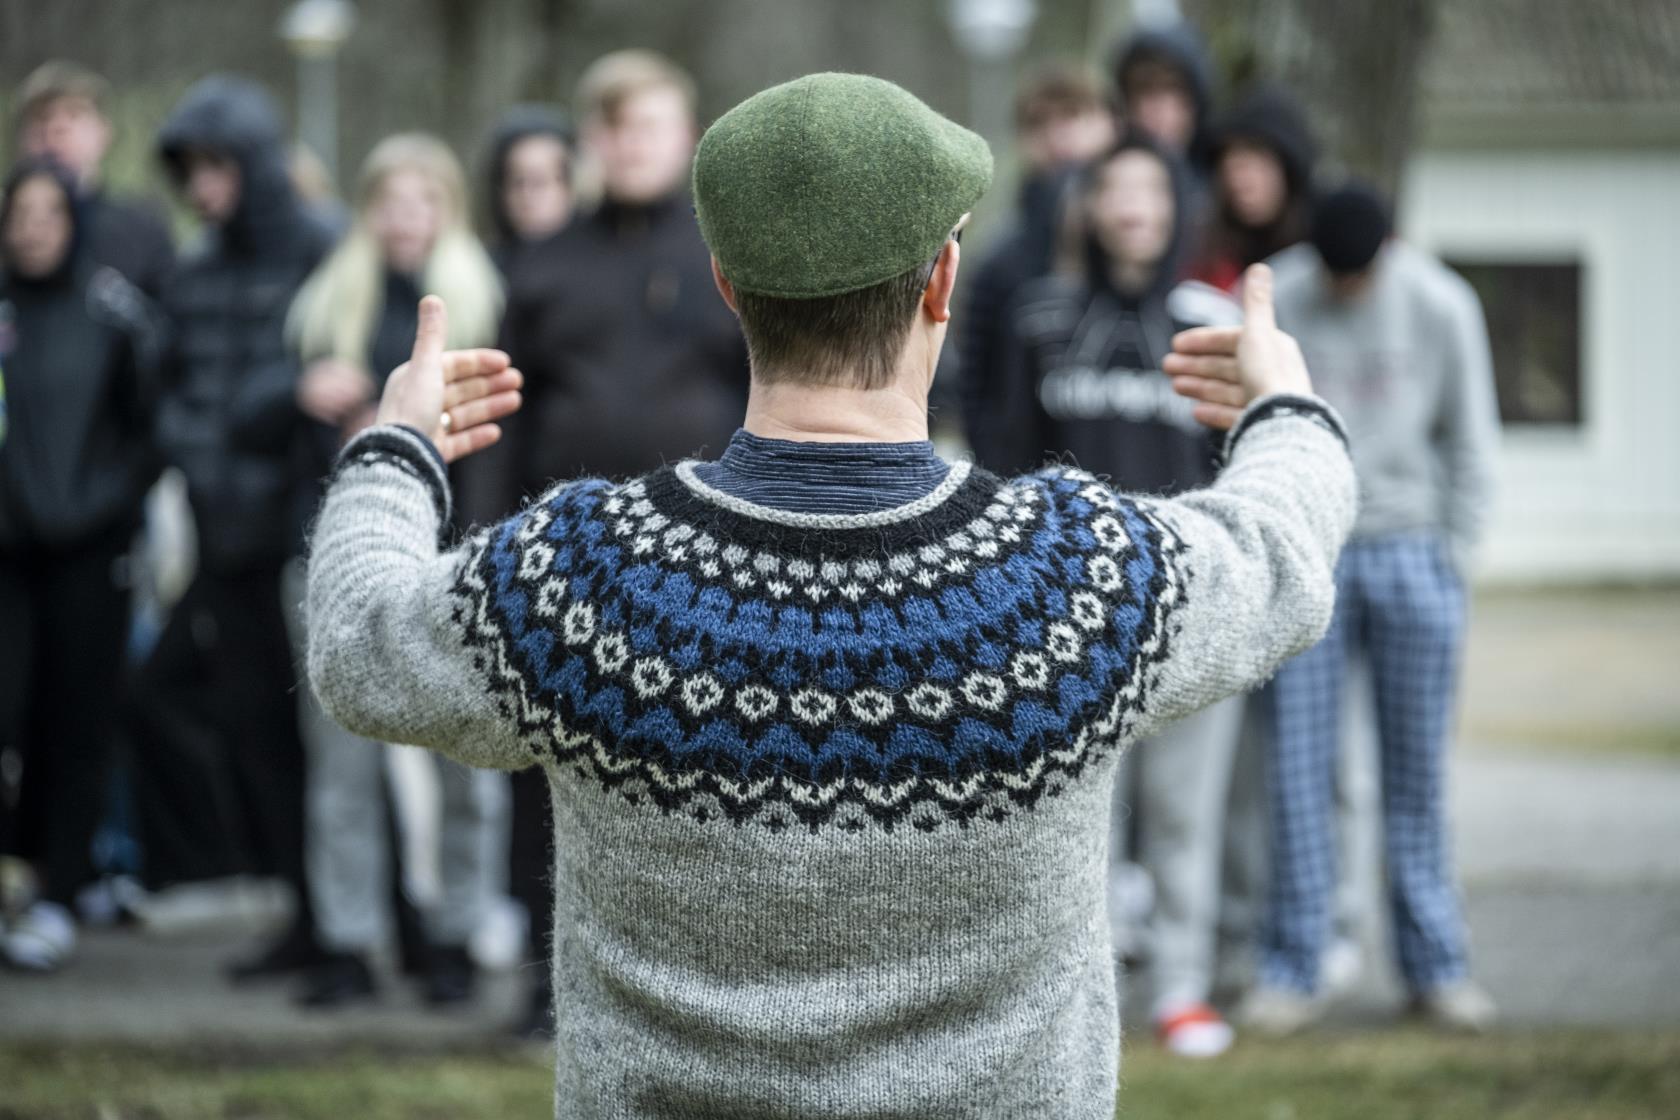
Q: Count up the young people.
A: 11